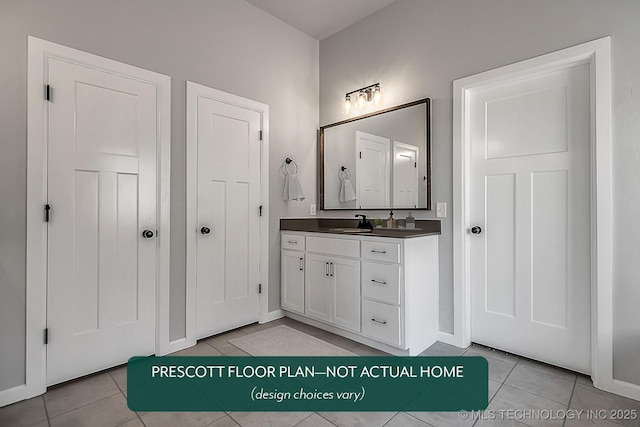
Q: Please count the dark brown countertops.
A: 1